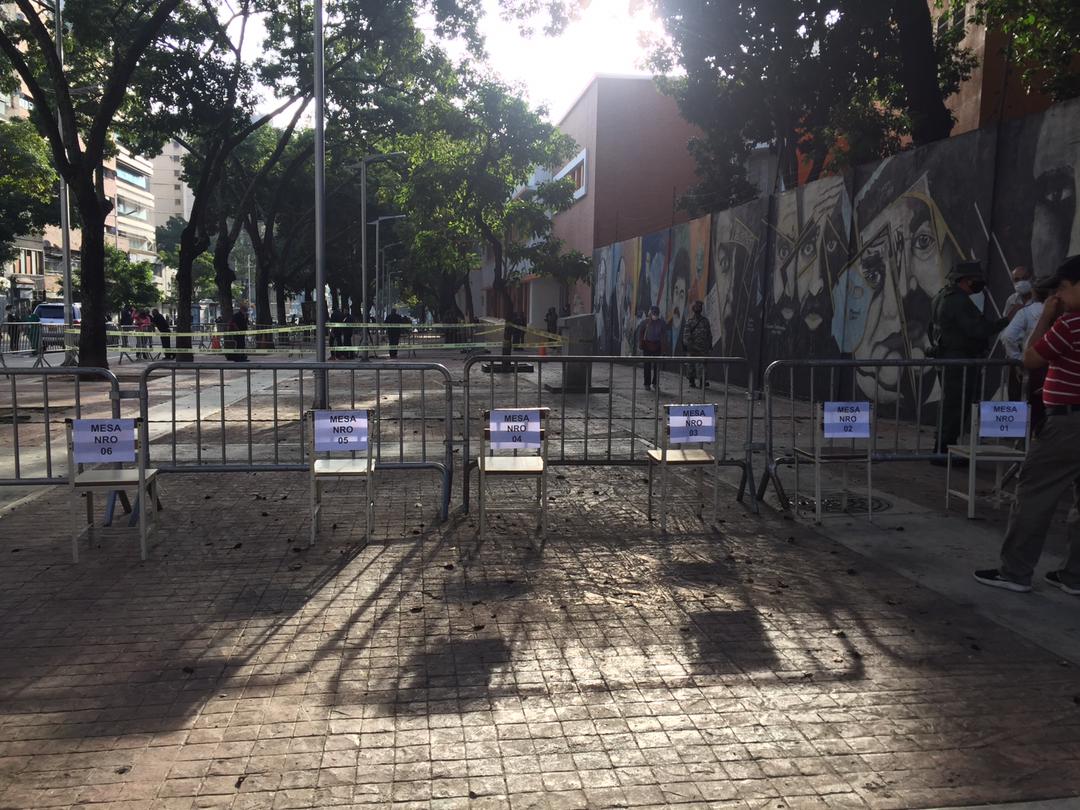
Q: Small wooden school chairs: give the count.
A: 6